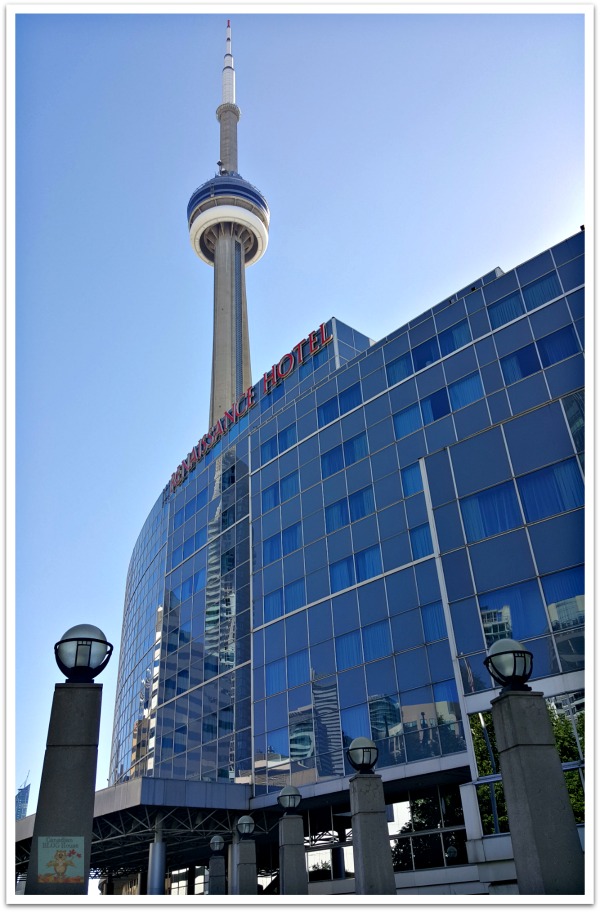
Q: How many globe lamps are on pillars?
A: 6